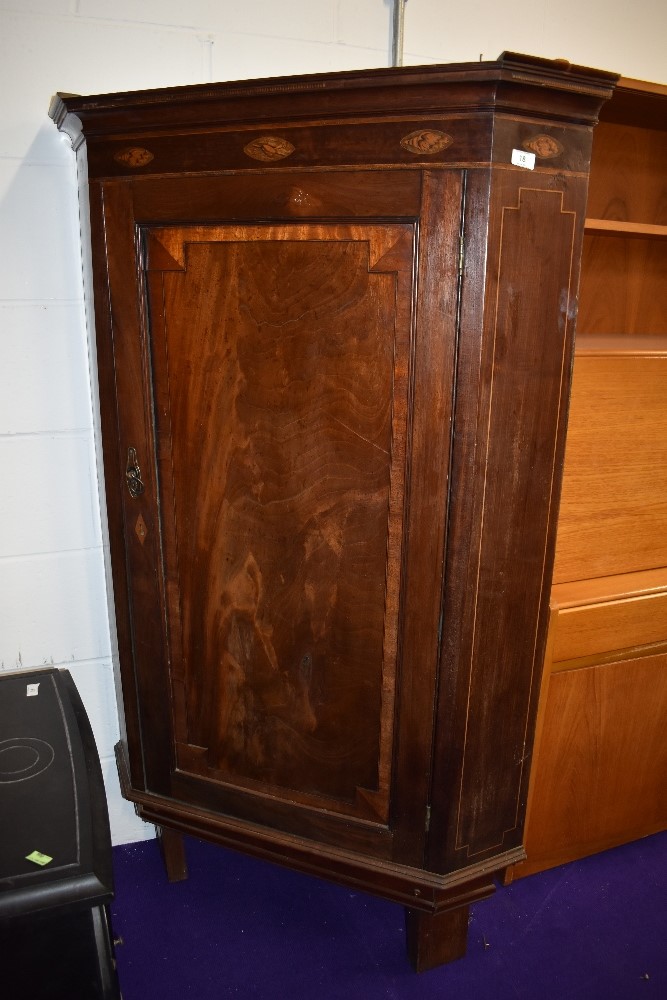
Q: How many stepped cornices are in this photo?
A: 1